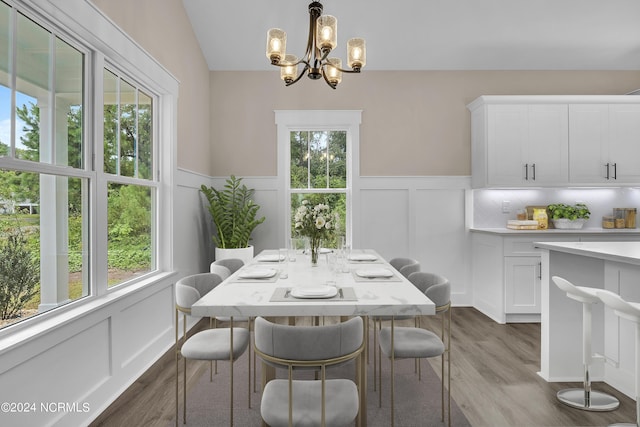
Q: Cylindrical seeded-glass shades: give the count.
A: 5